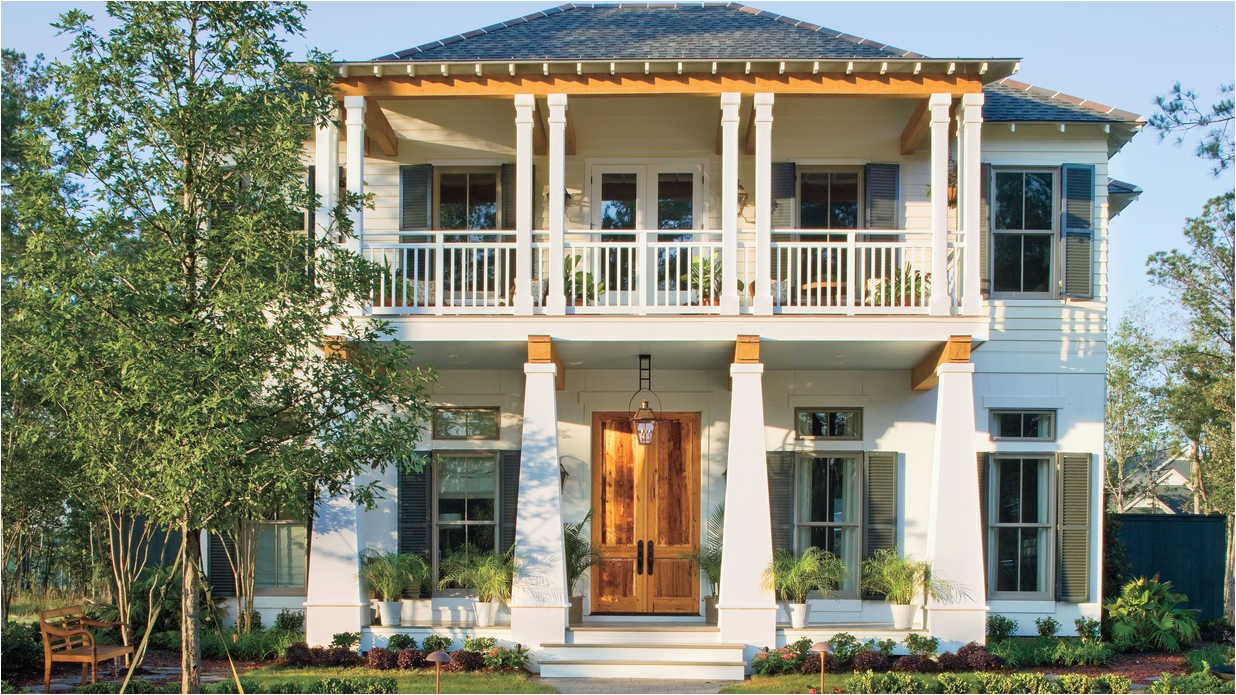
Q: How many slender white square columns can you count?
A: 8